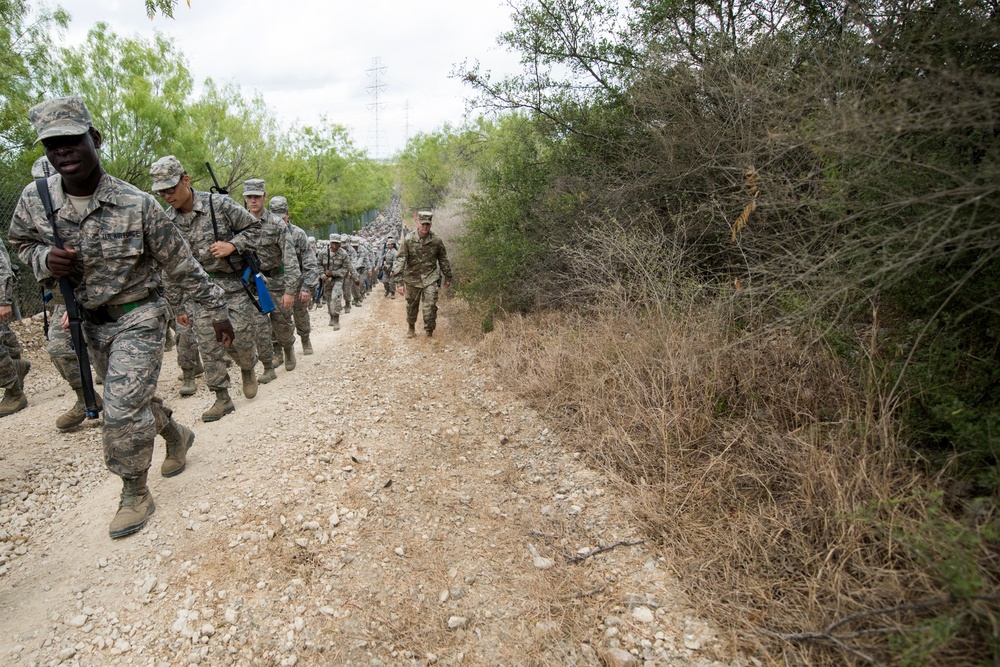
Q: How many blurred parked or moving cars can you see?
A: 0